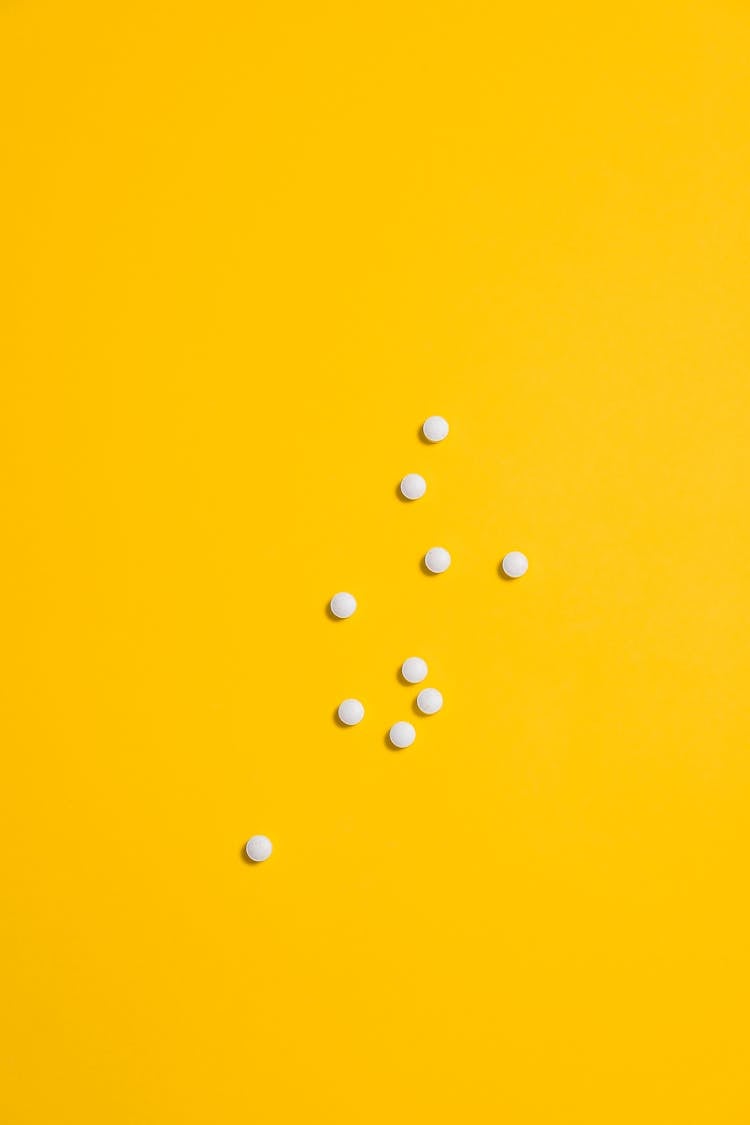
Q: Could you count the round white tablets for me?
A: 10